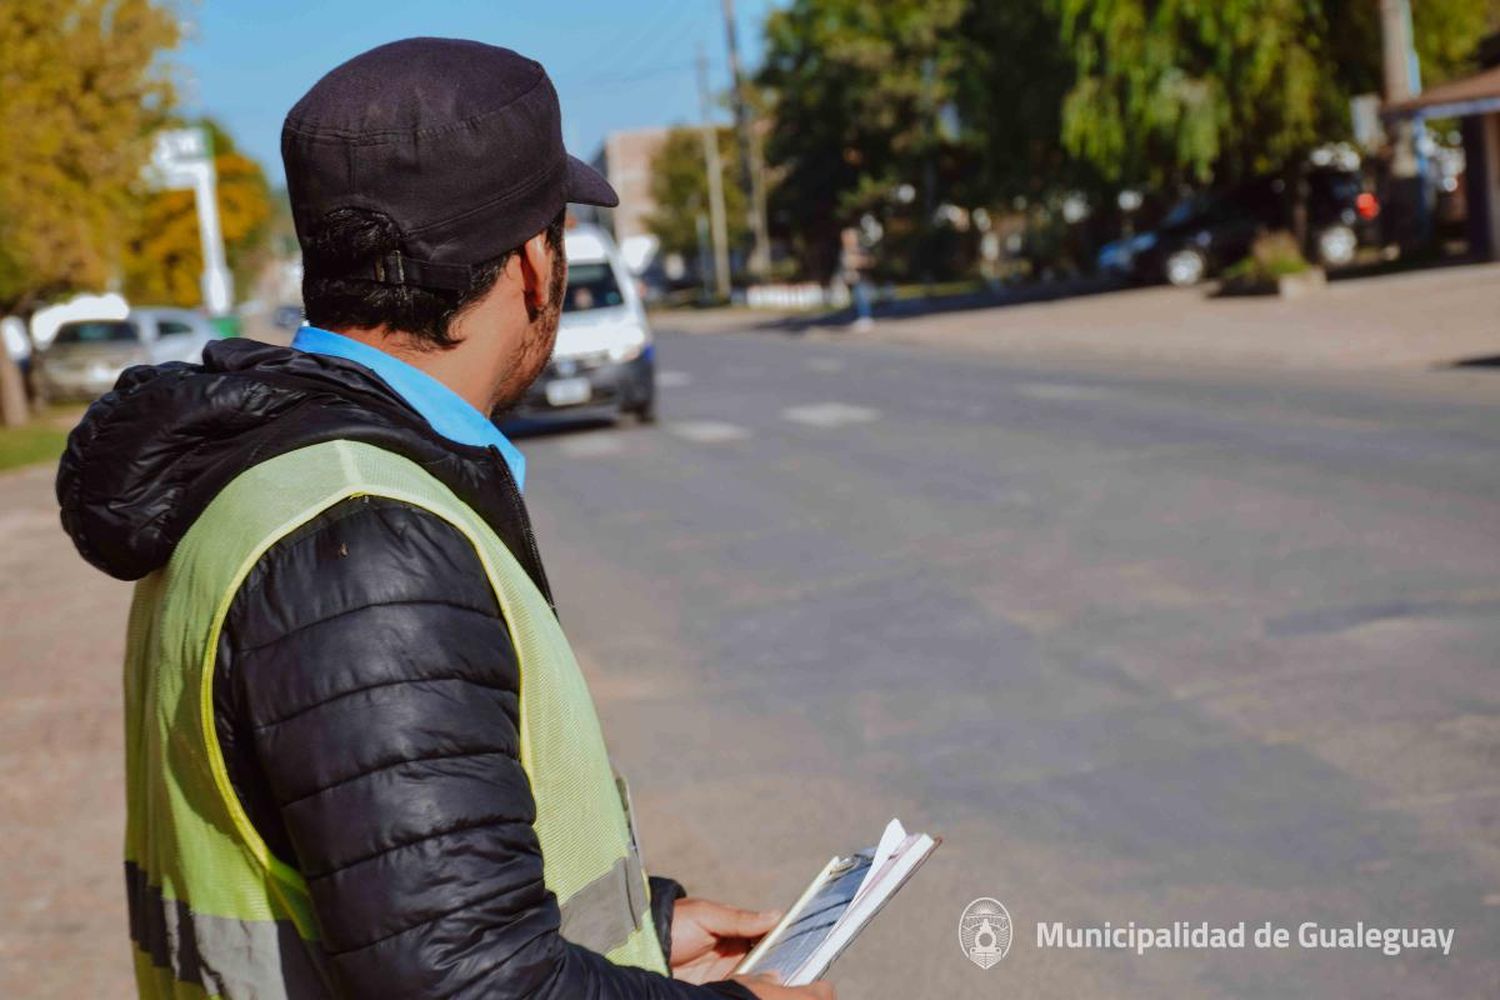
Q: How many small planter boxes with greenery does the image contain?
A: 1